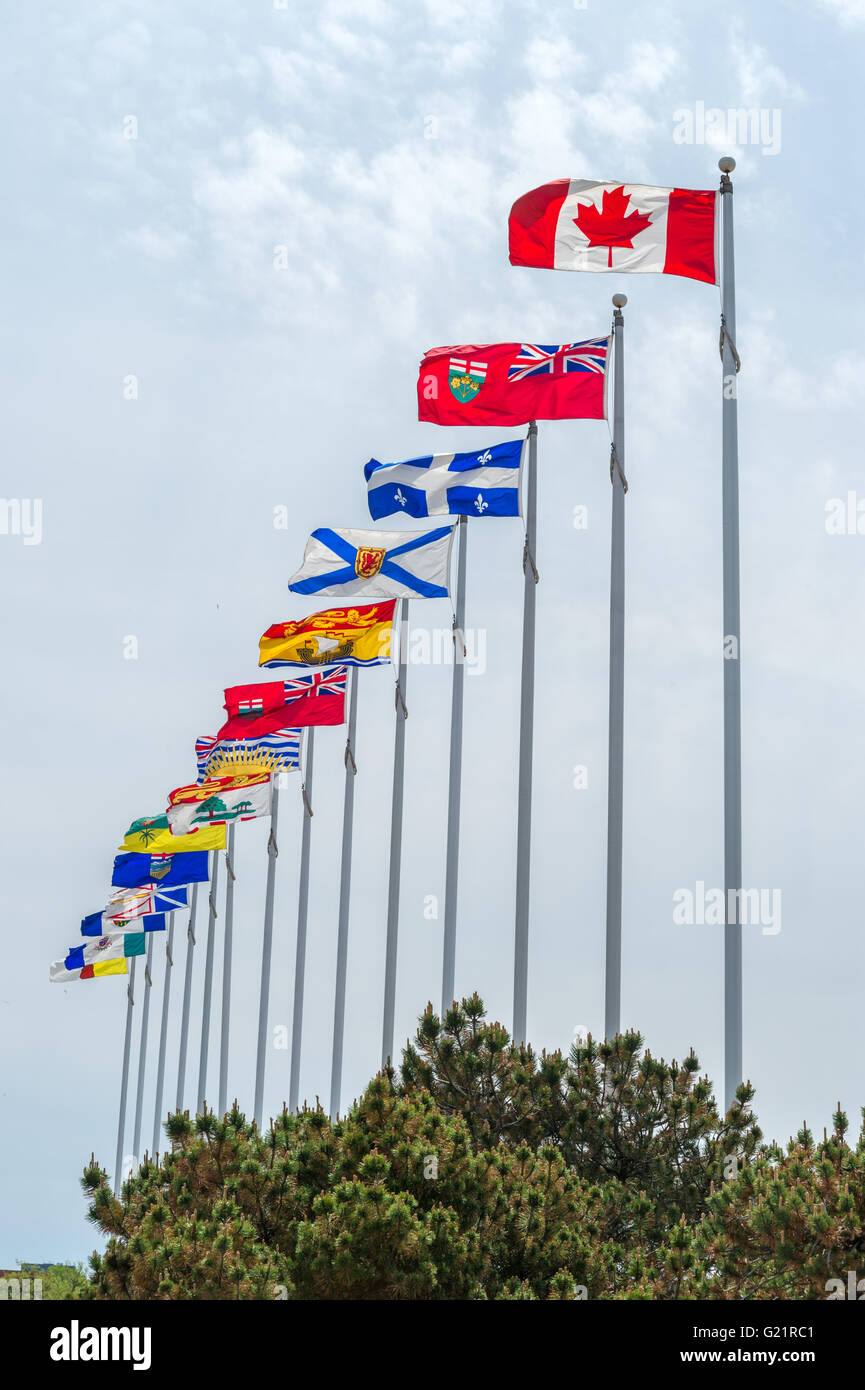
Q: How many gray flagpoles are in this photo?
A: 14